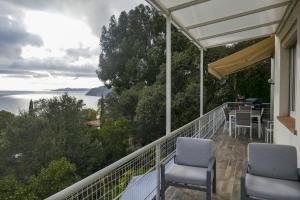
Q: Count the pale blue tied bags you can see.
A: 0